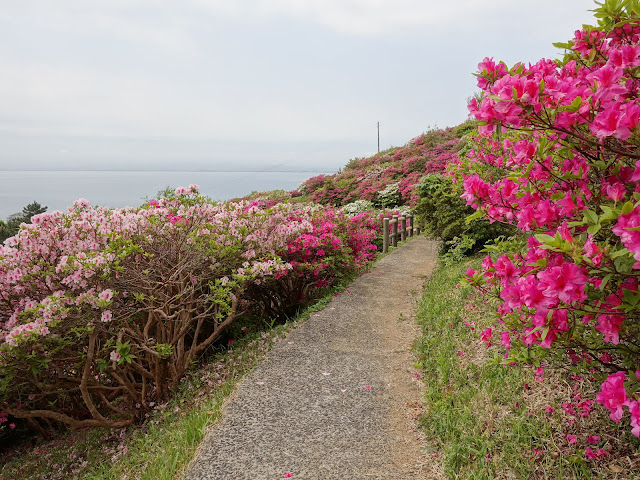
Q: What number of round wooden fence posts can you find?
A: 5